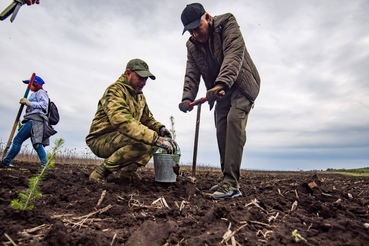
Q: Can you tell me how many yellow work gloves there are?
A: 1